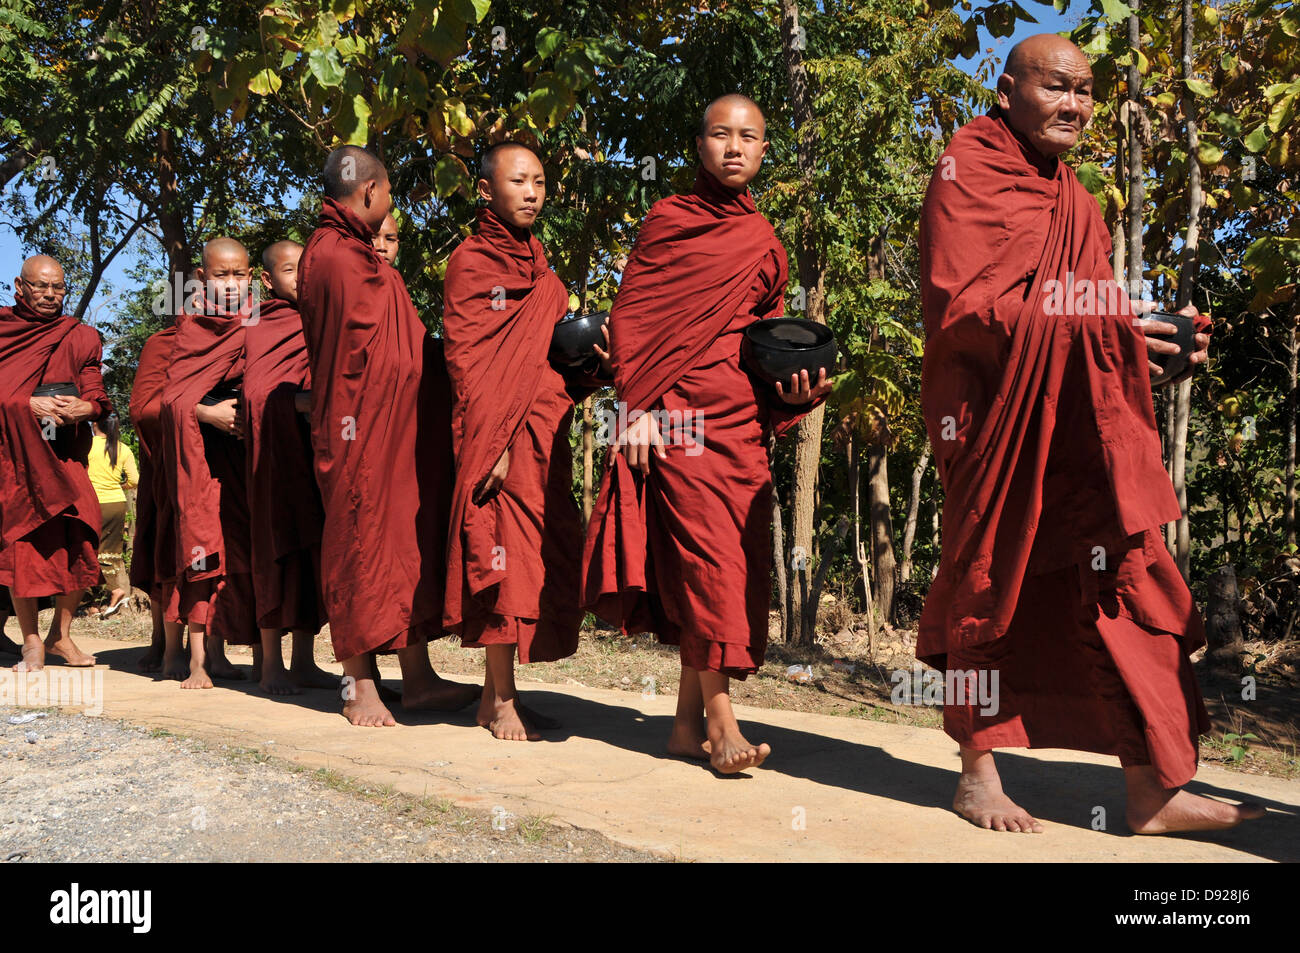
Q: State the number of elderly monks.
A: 2